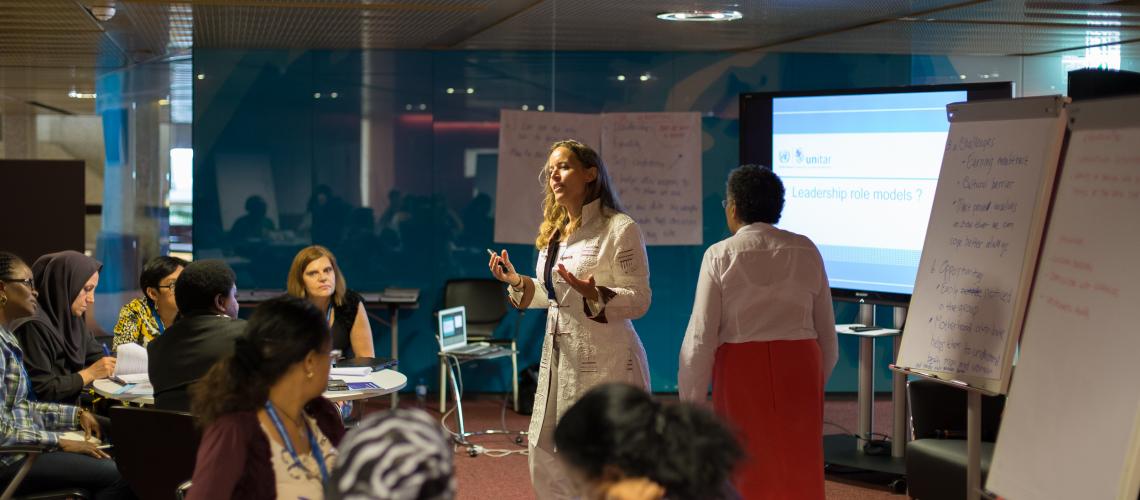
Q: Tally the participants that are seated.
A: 8